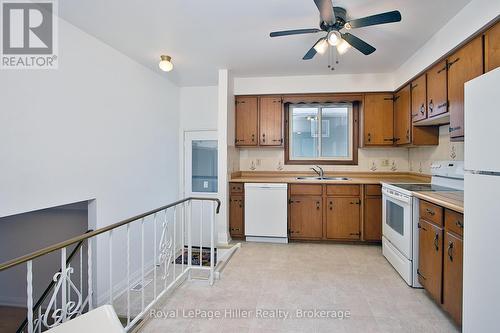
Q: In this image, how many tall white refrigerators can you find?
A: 1